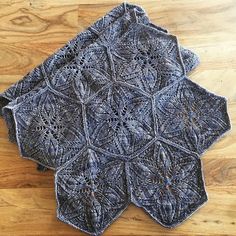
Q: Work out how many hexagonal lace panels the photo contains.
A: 7